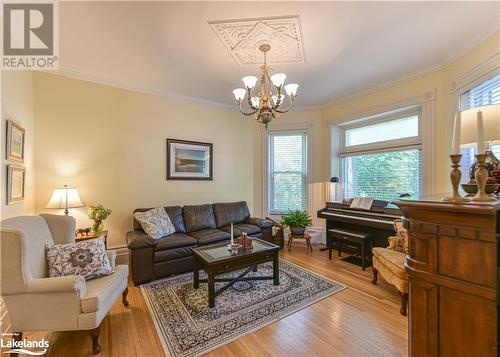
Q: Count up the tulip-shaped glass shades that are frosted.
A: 6